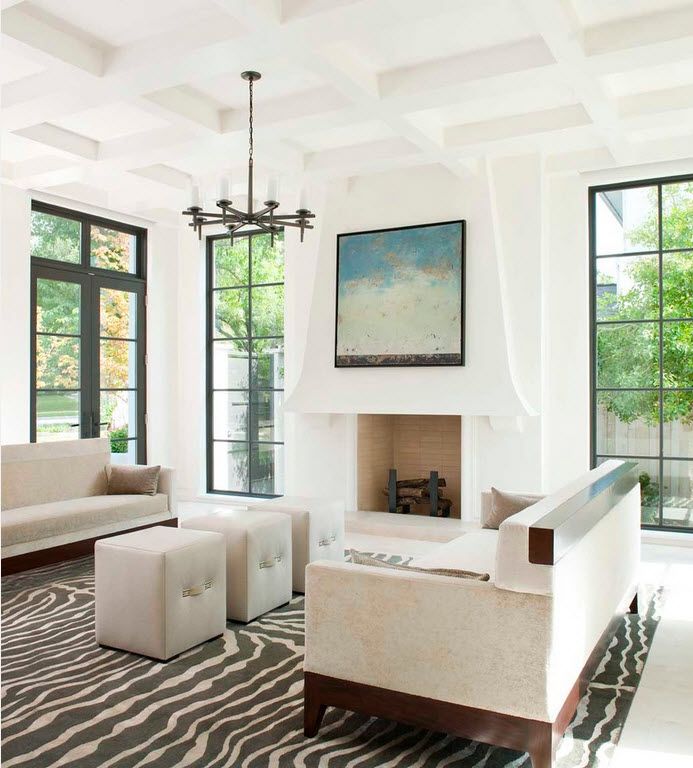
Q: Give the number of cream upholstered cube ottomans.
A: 3